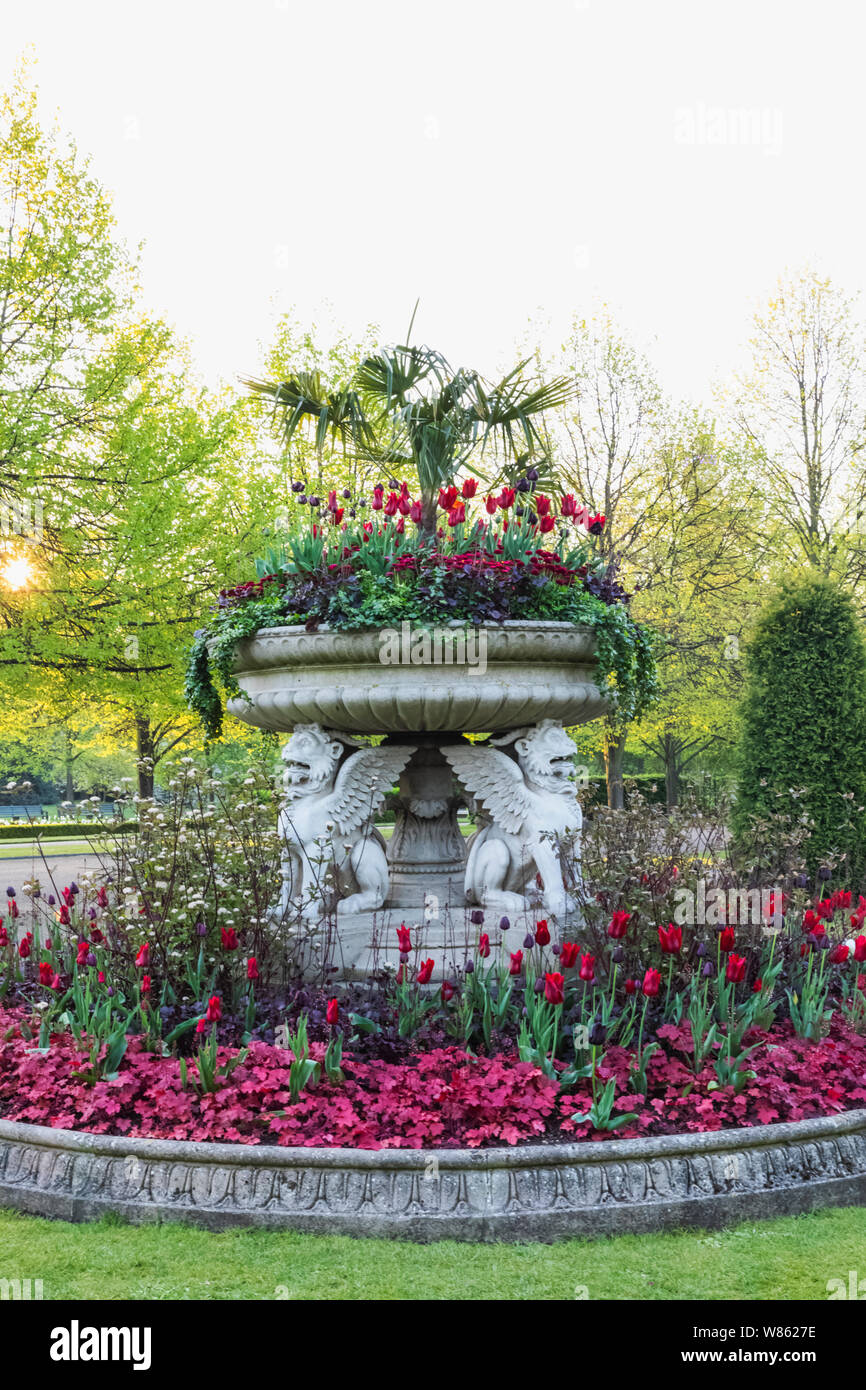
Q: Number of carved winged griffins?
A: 2